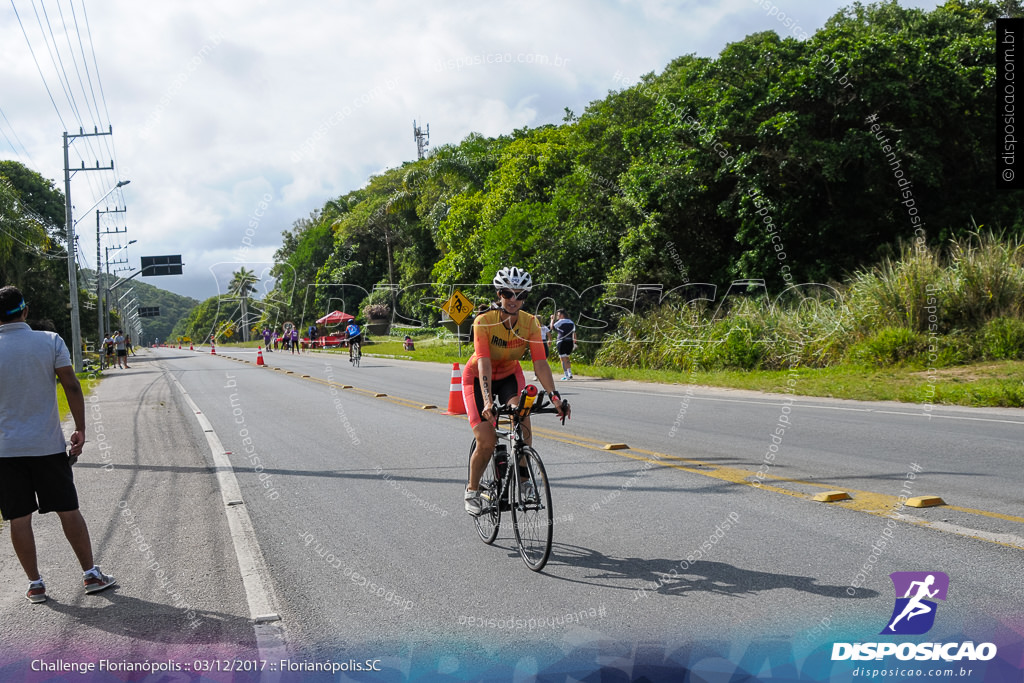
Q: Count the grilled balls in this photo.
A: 0